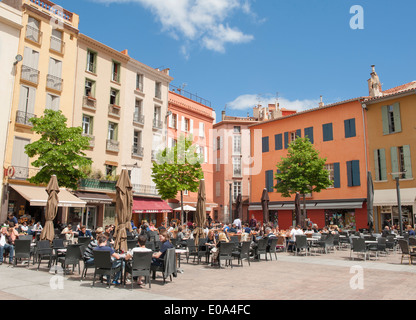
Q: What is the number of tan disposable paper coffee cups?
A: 0